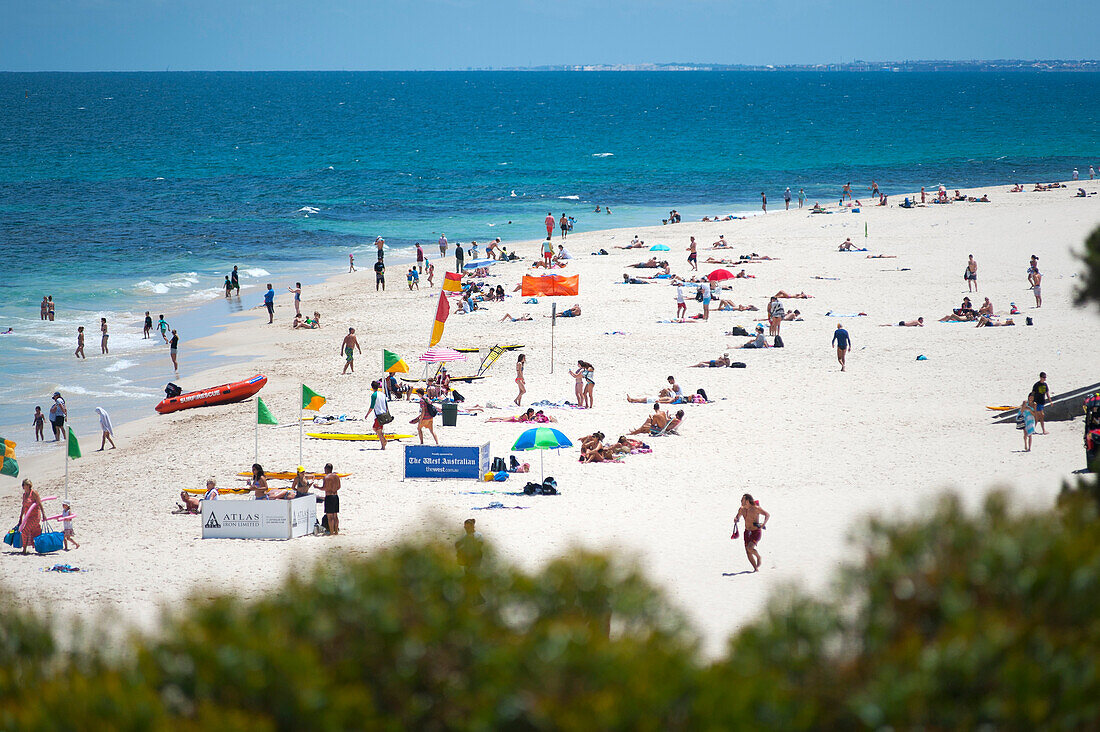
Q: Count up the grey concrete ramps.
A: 1